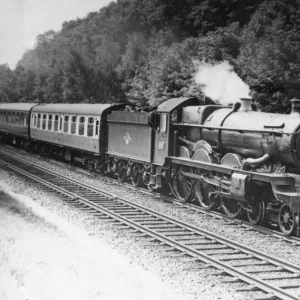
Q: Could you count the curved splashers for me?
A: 3